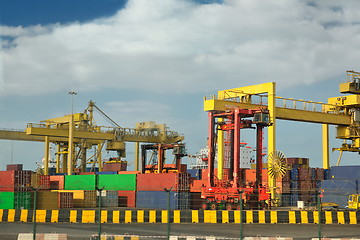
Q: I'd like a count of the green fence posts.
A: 5